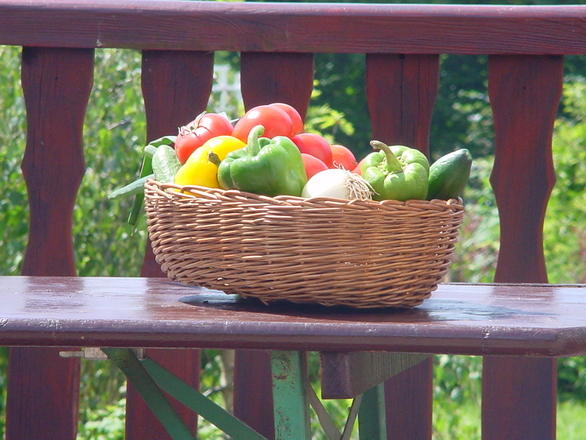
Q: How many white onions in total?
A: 1